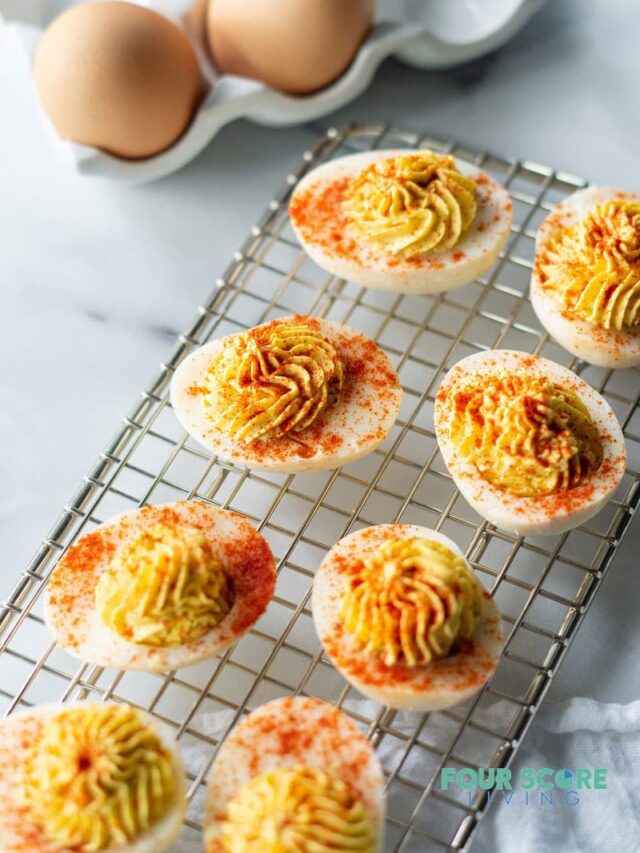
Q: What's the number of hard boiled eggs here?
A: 8